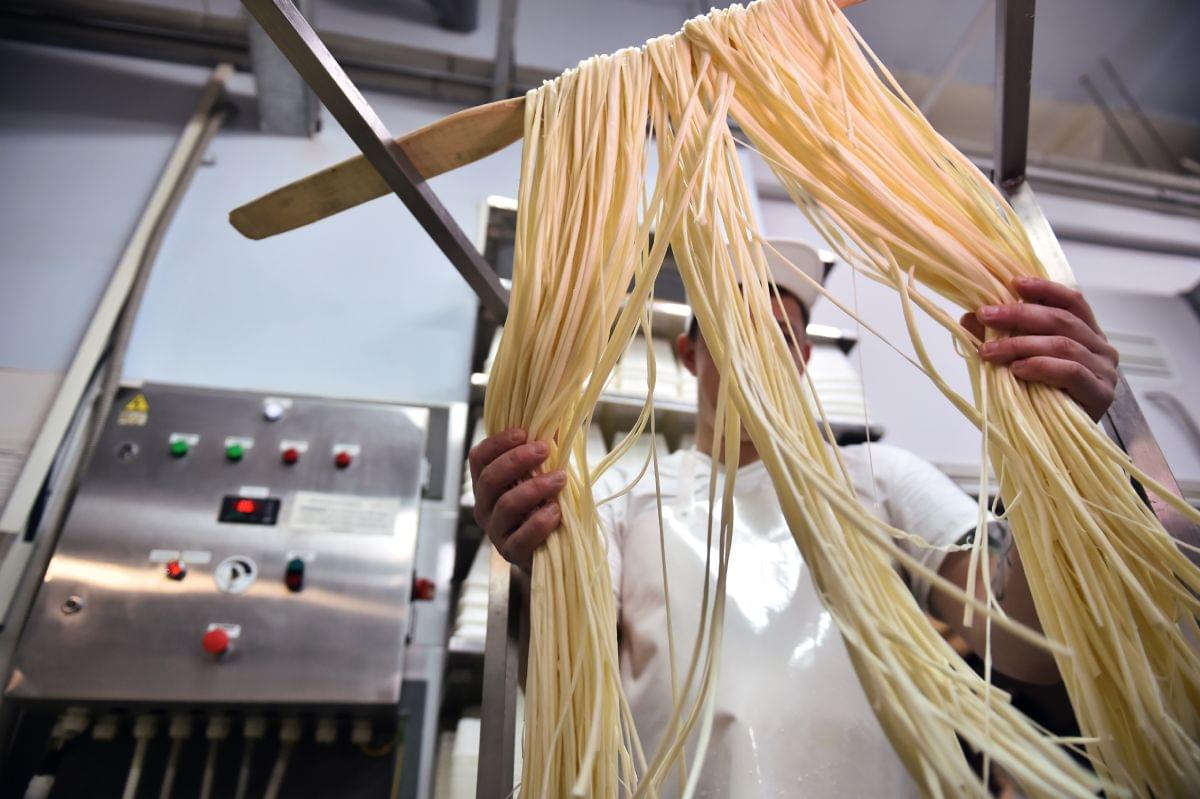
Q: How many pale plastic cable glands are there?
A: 9